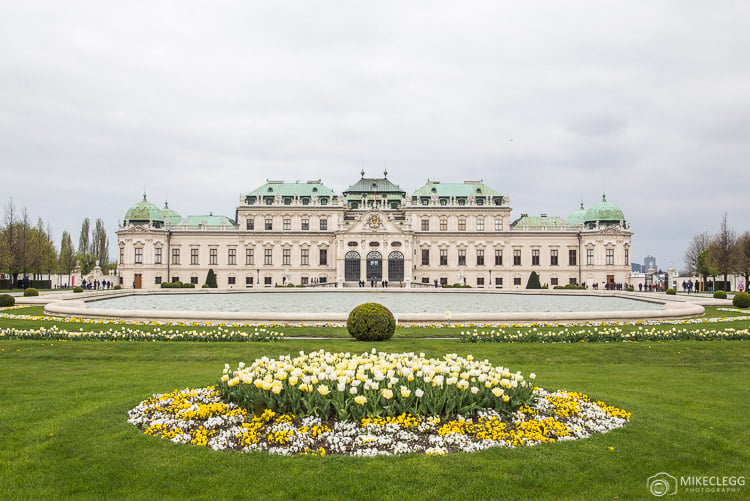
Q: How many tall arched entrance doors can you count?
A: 3